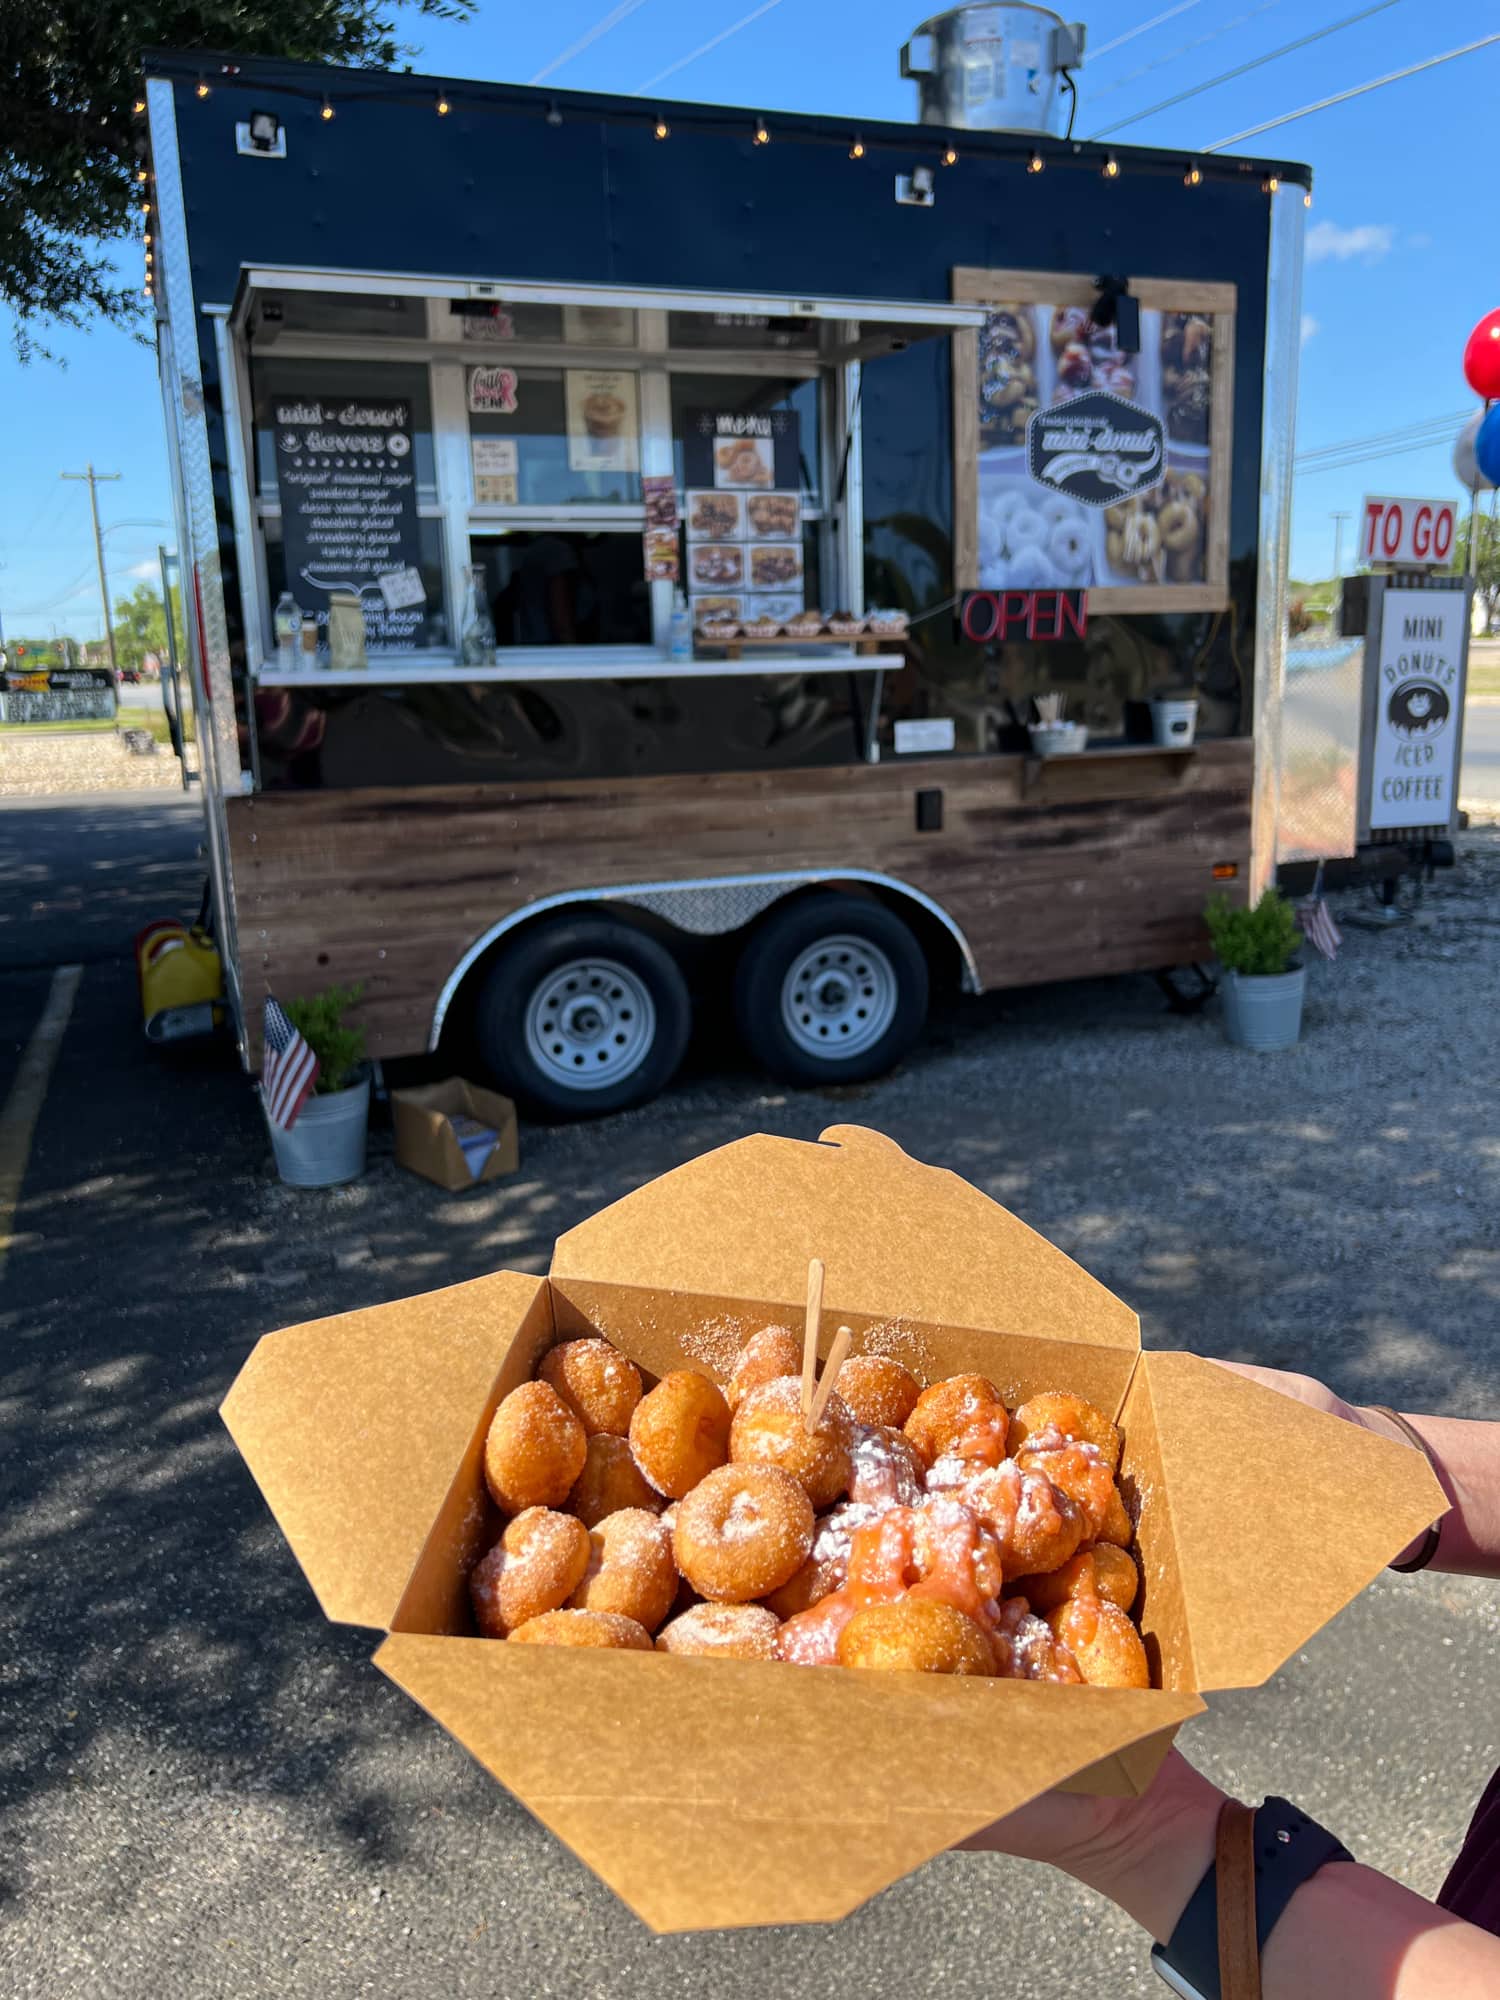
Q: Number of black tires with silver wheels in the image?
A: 2